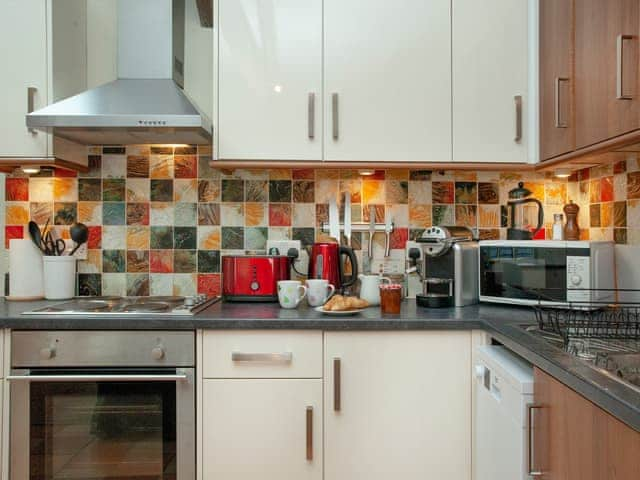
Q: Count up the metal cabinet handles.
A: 10